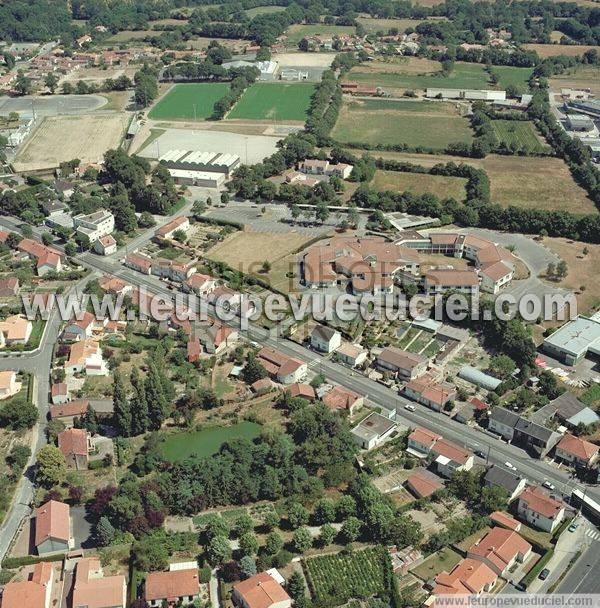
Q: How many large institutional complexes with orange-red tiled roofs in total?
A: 1